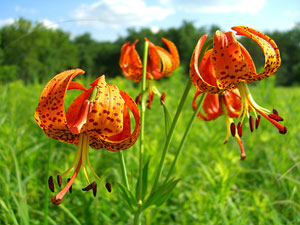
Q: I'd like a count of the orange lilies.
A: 4